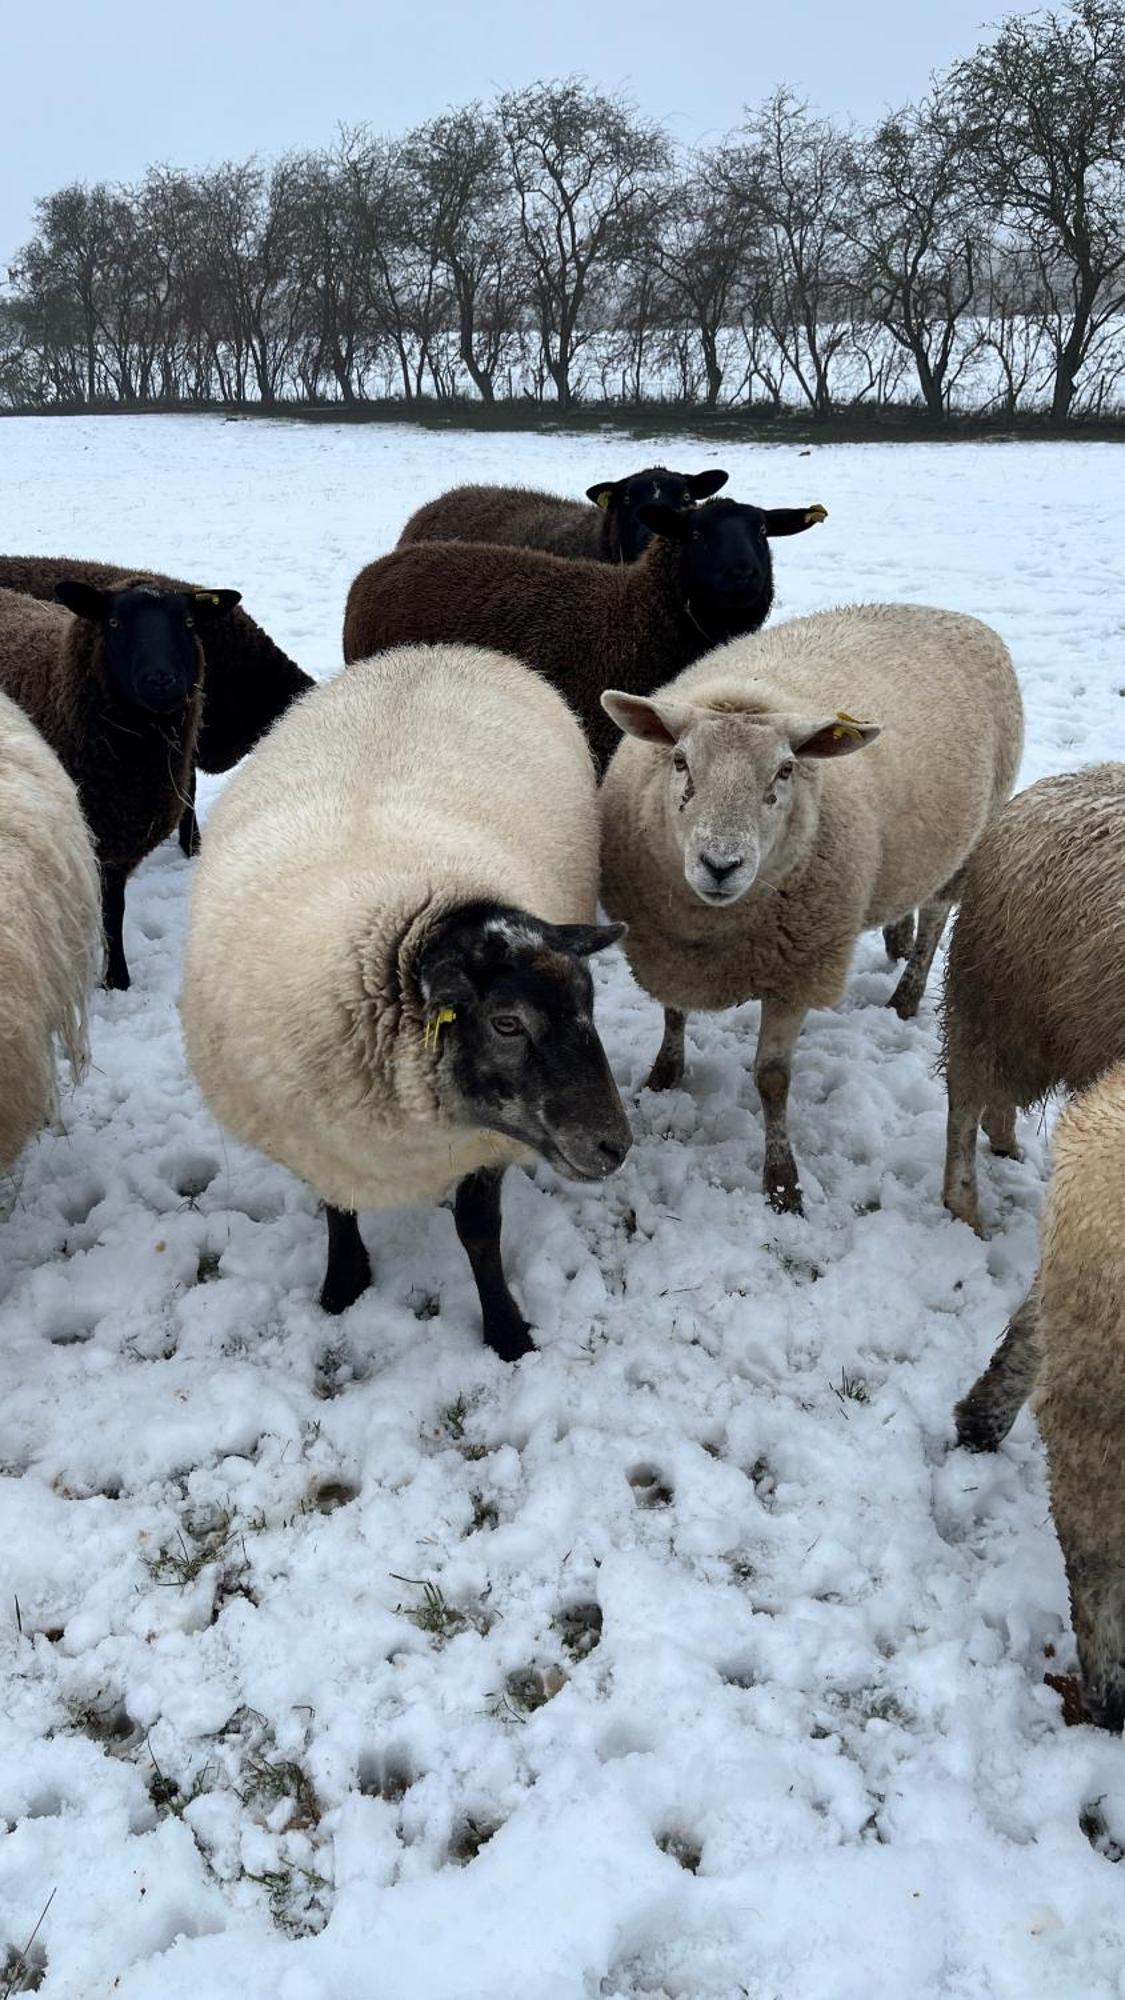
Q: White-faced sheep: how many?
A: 1